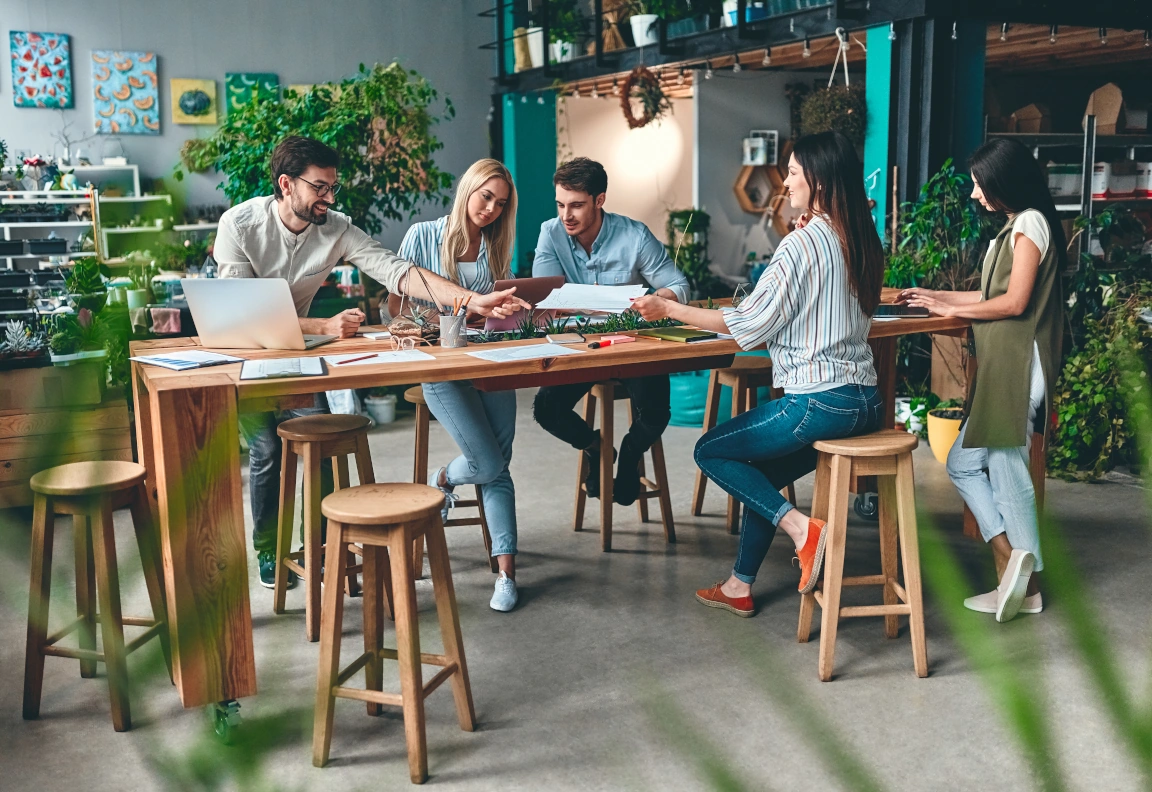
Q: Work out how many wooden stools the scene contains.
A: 7